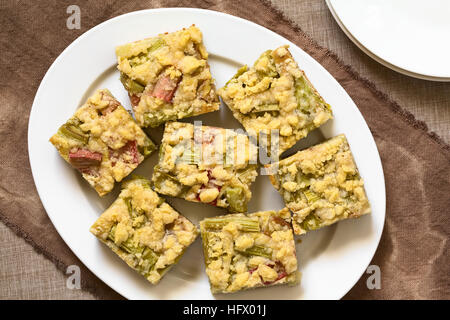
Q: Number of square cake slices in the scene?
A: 7